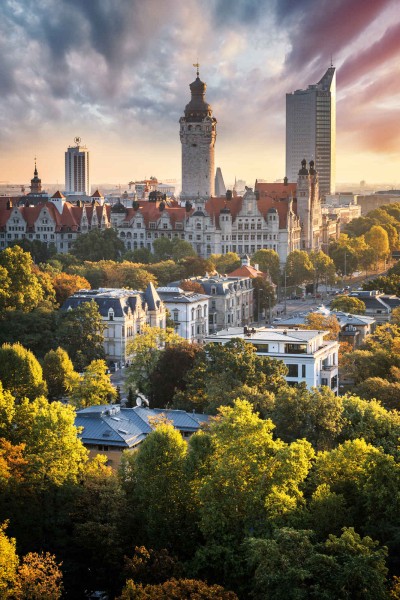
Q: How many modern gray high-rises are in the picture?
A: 2